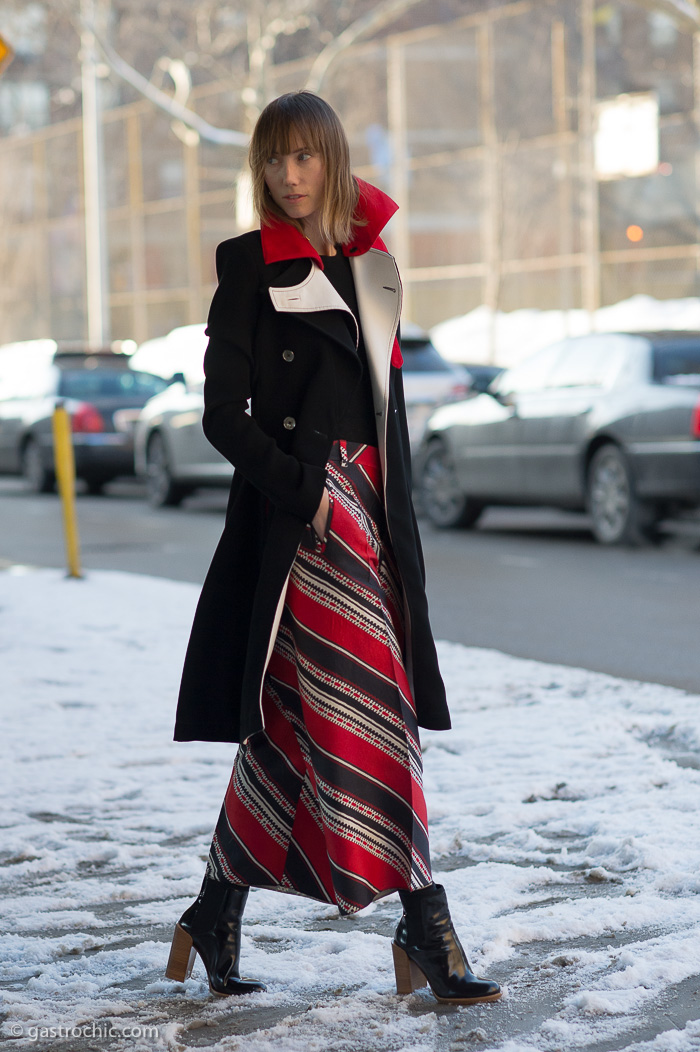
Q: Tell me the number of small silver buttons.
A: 2